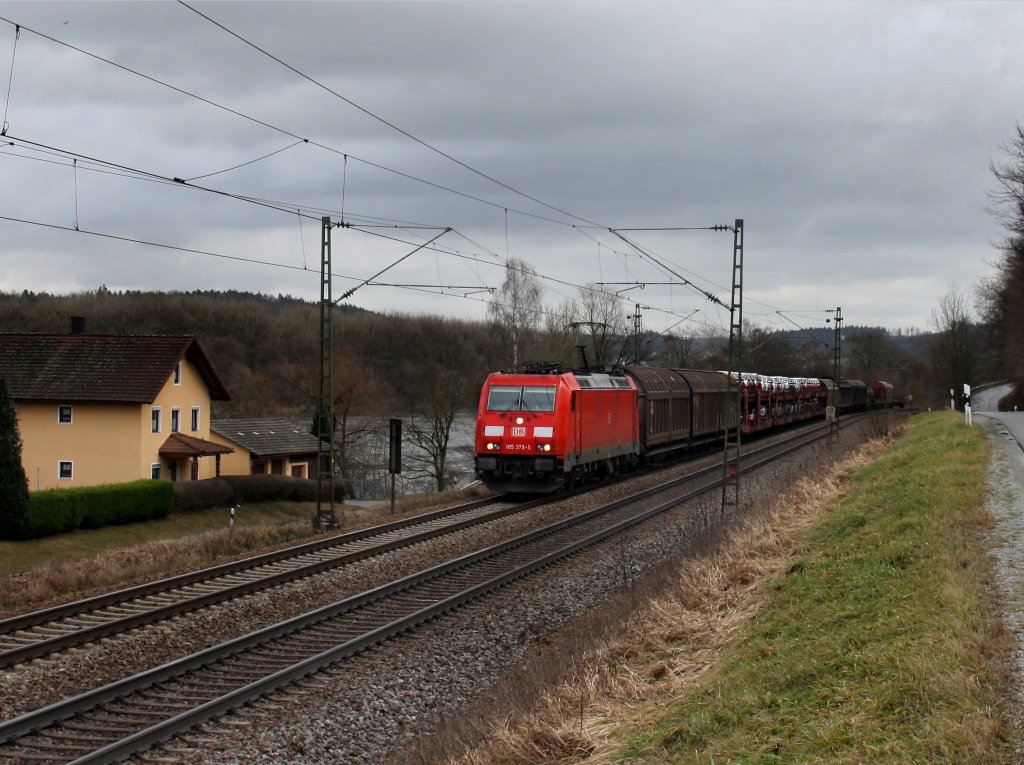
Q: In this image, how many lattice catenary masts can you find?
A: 4